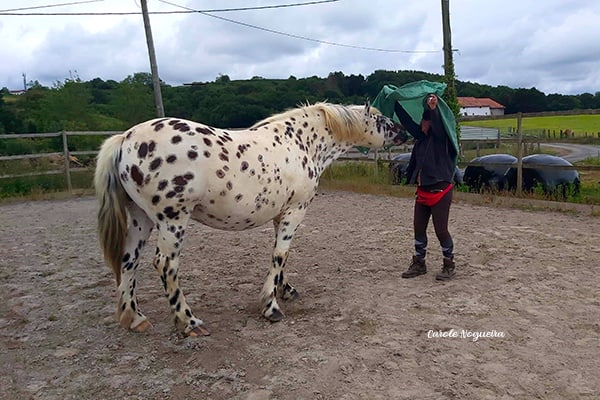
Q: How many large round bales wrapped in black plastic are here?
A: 3